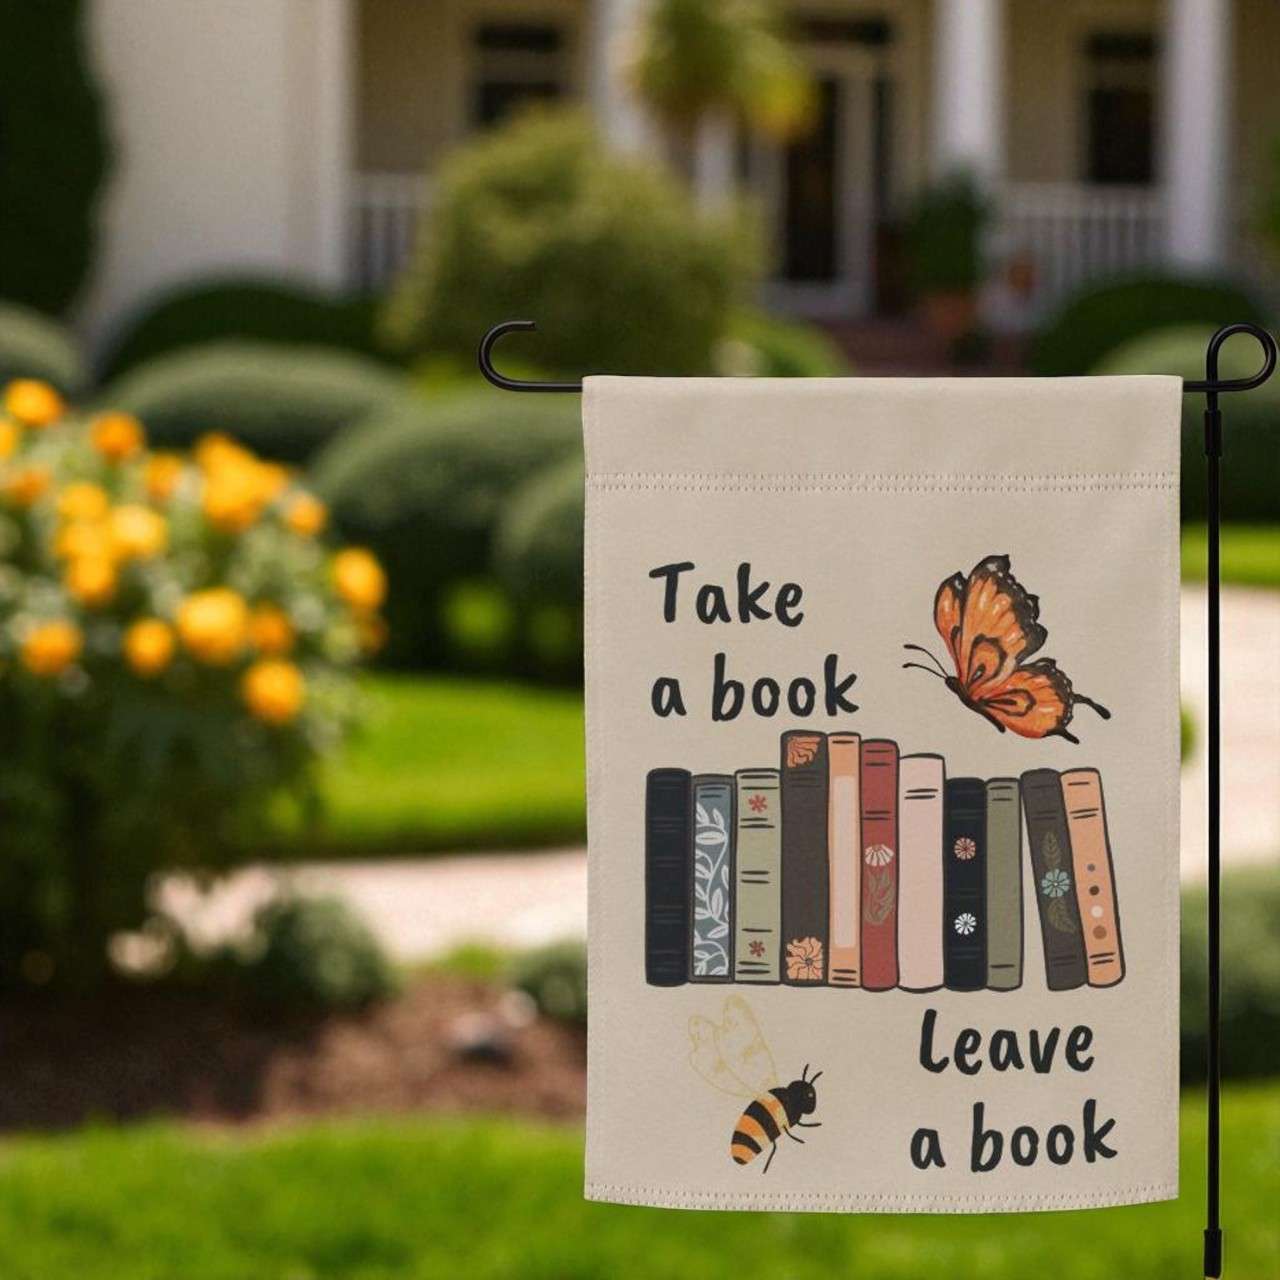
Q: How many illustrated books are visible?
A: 11